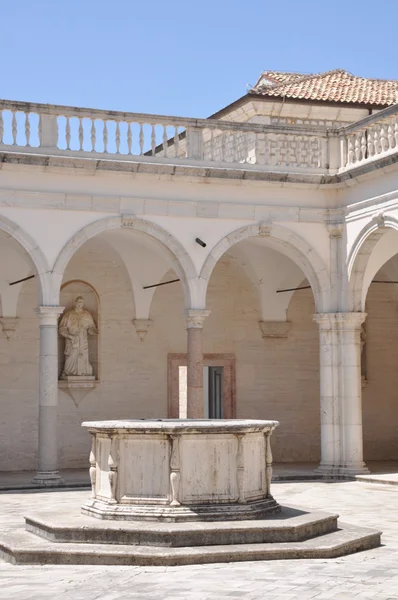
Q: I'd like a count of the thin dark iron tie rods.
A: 4